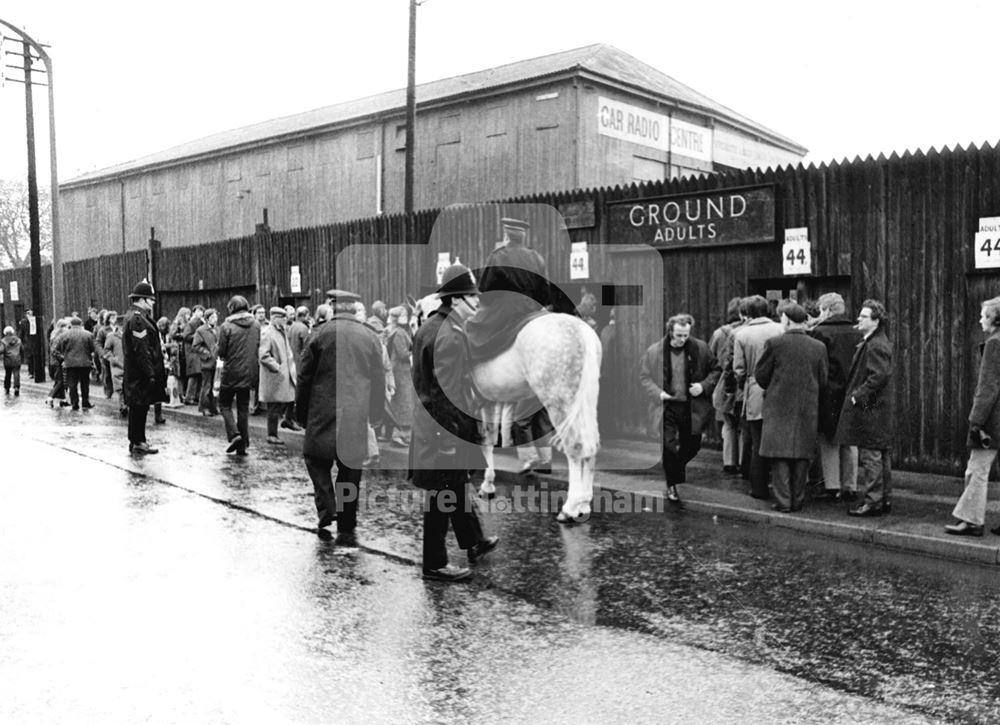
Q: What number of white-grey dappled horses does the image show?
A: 1